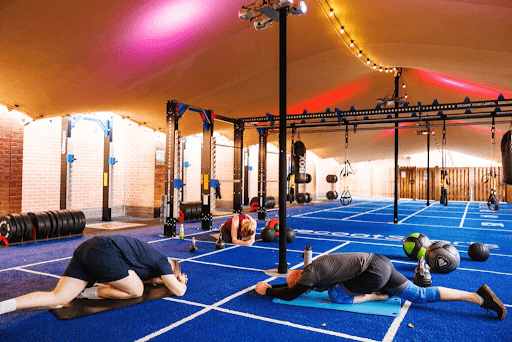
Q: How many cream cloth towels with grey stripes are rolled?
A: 0